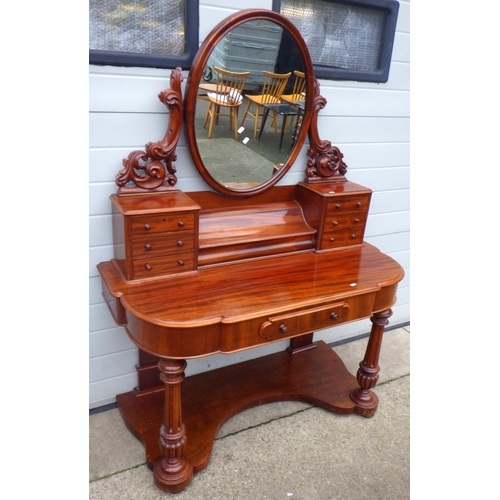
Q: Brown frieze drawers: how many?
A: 1